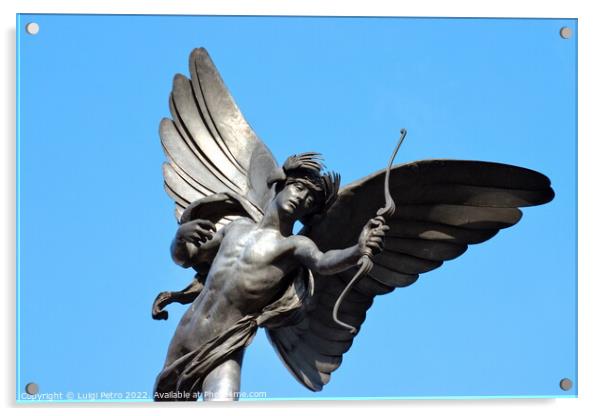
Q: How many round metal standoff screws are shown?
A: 4